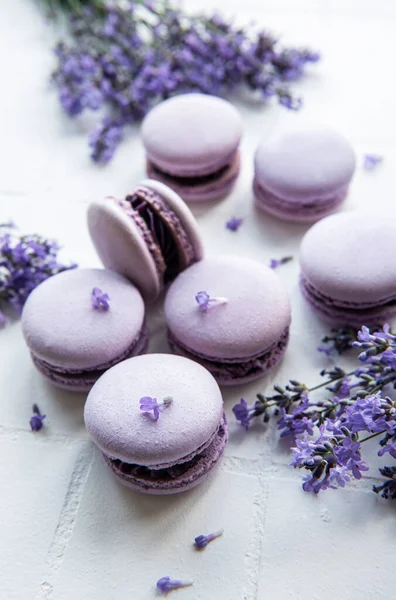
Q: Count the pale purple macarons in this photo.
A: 7